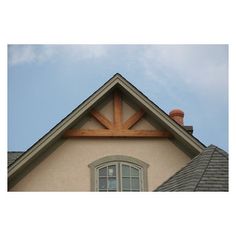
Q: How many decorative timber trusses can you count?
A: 1